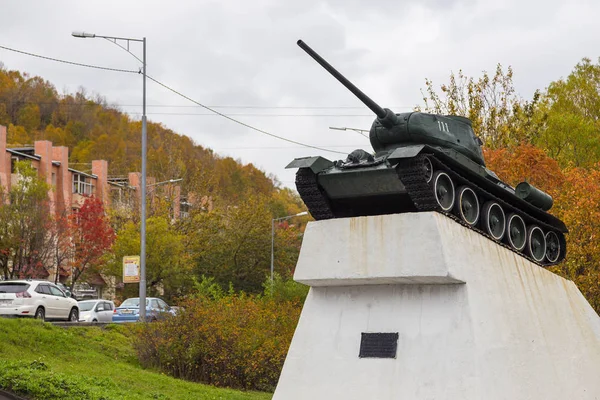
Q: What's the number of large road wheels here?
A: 5